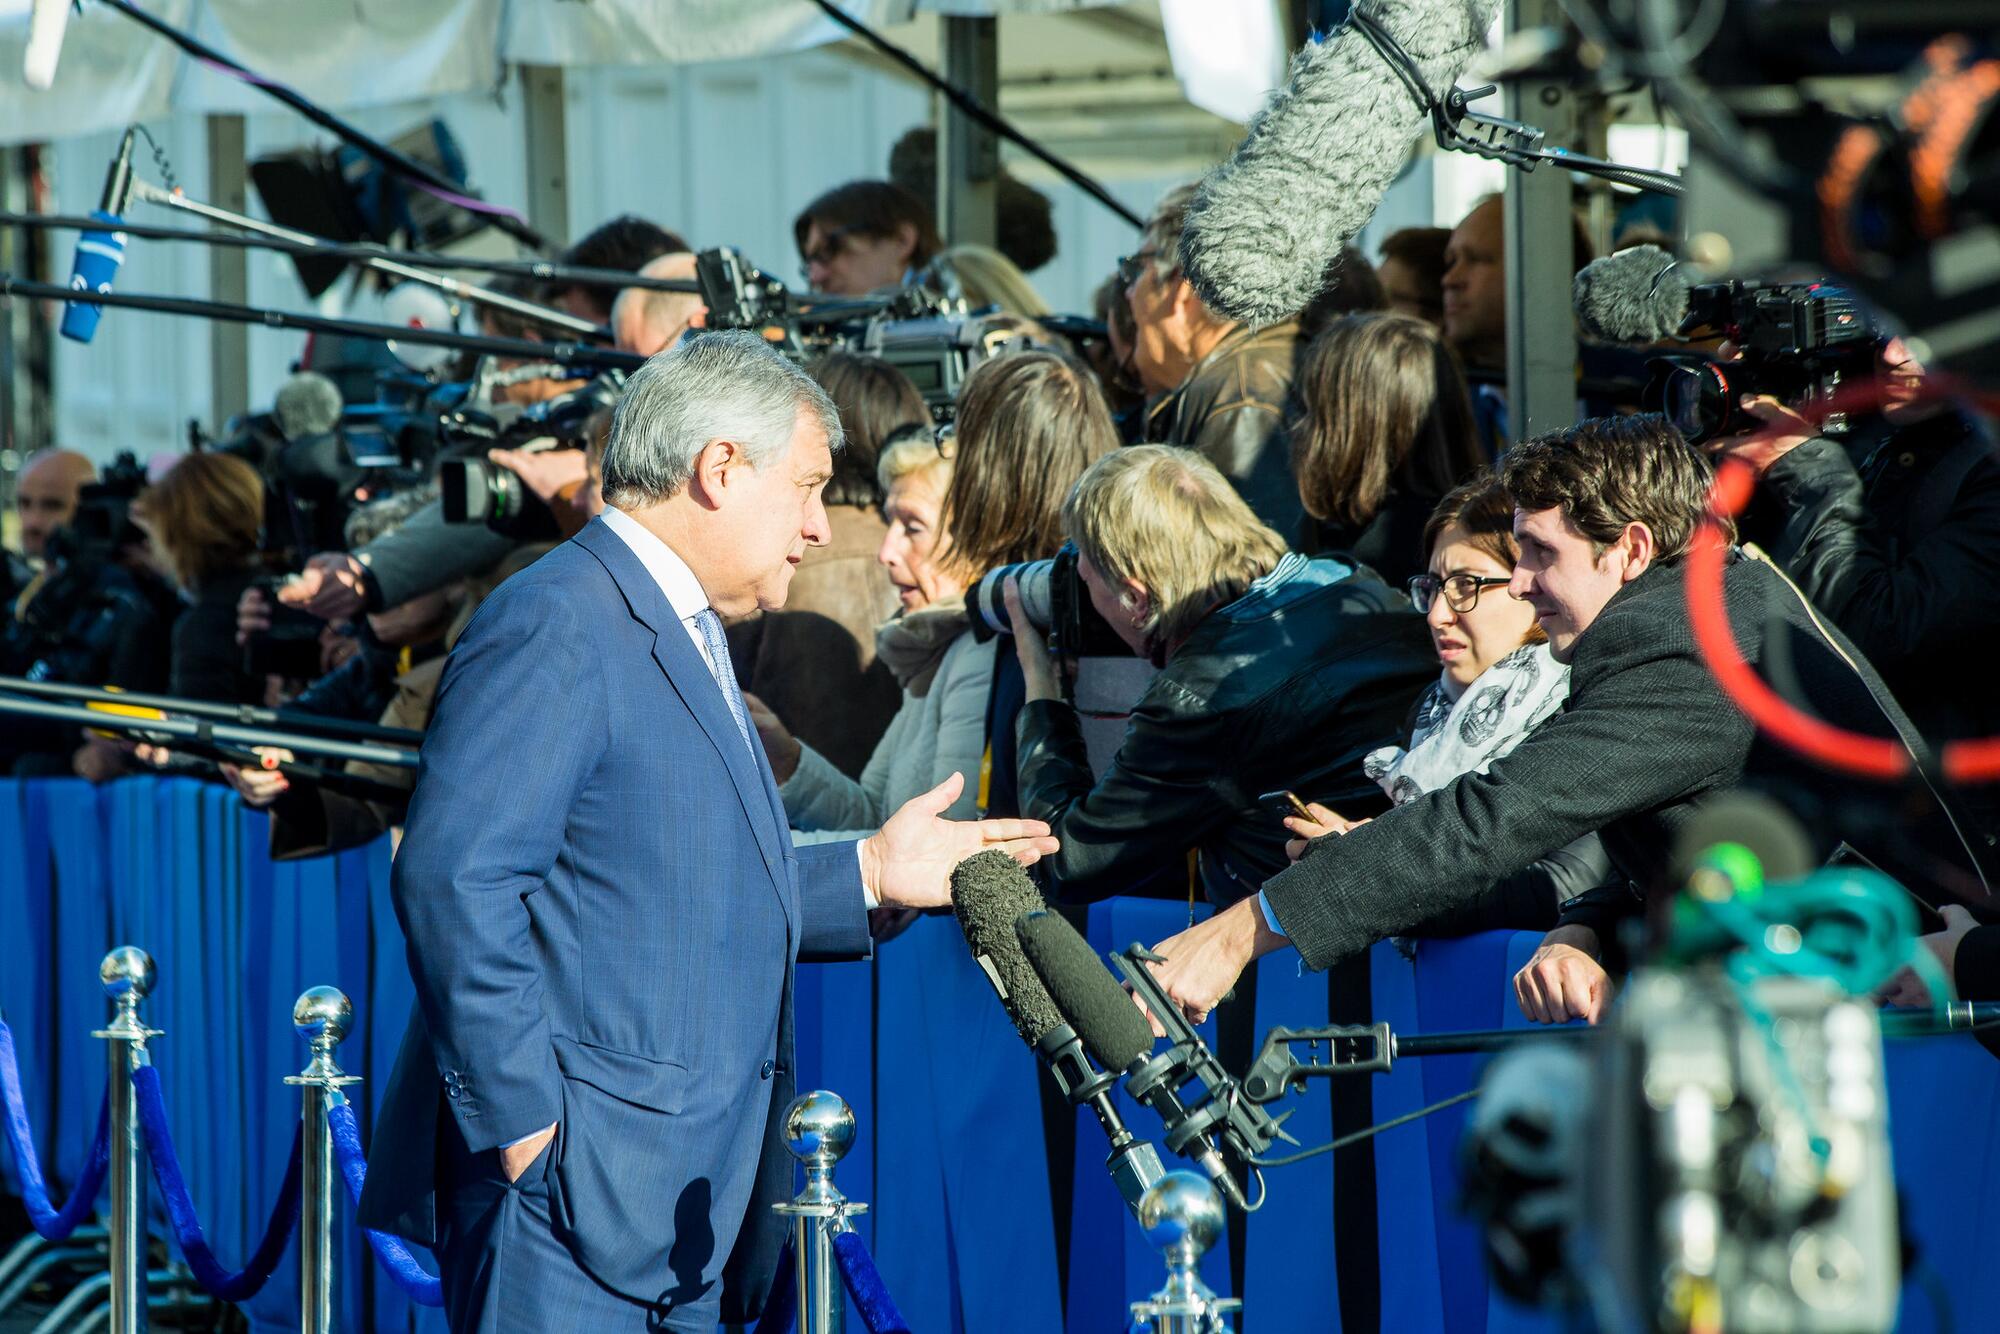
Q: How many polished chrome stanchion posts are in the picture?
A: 4